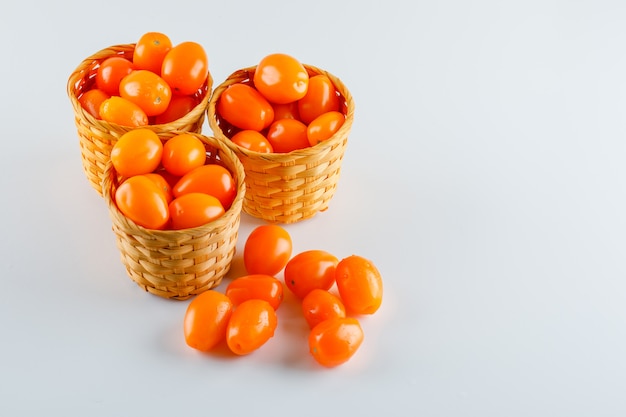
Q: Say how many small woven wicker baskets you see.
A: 3